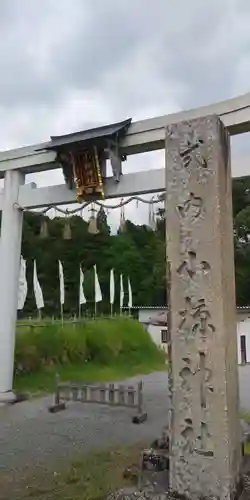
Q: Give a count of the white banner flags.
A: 8